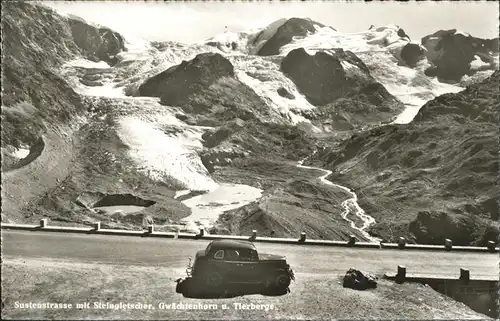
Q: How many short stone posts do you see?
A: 12